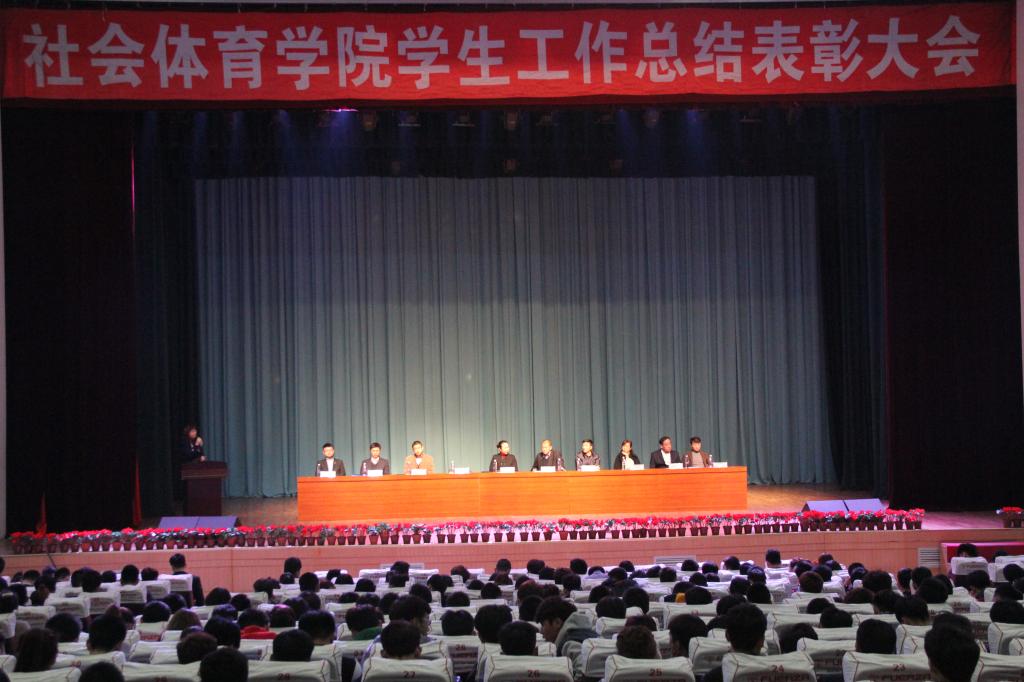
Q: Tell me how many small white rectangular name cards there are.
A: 10